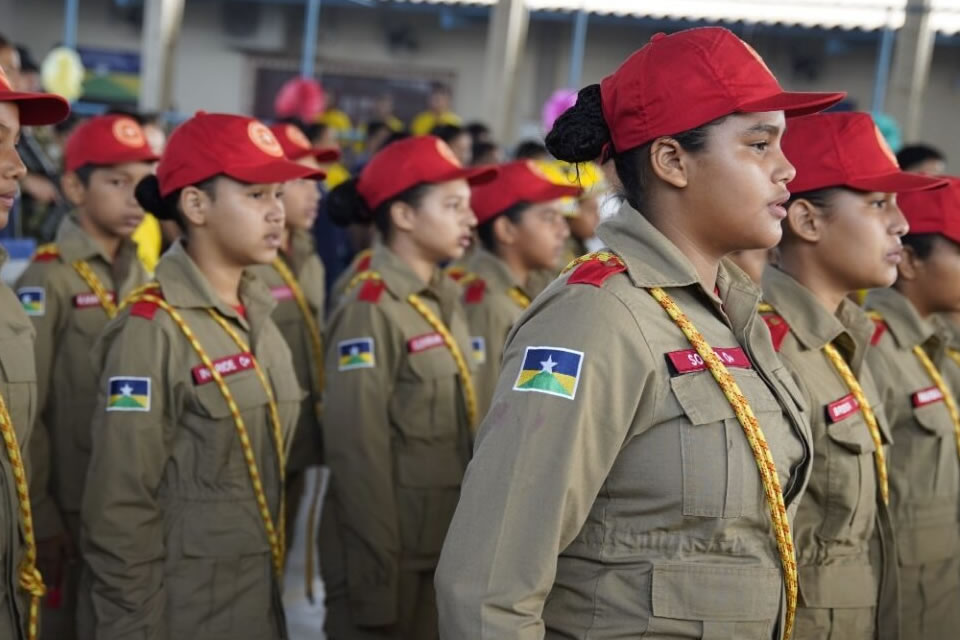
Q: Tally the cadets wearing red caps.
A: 9